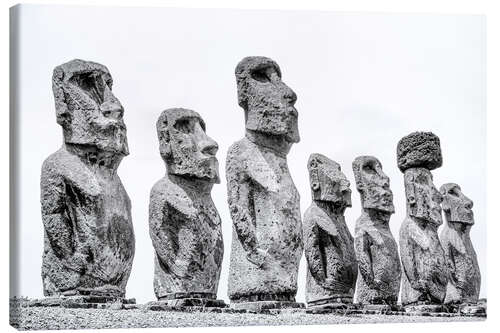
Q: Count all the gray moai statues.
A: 7